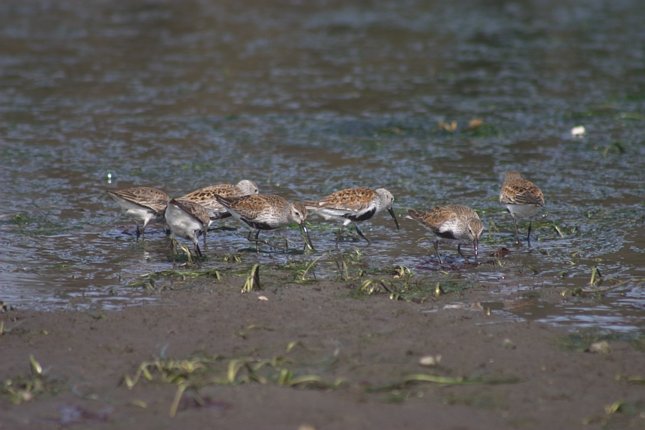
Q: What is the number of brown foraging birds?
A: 7